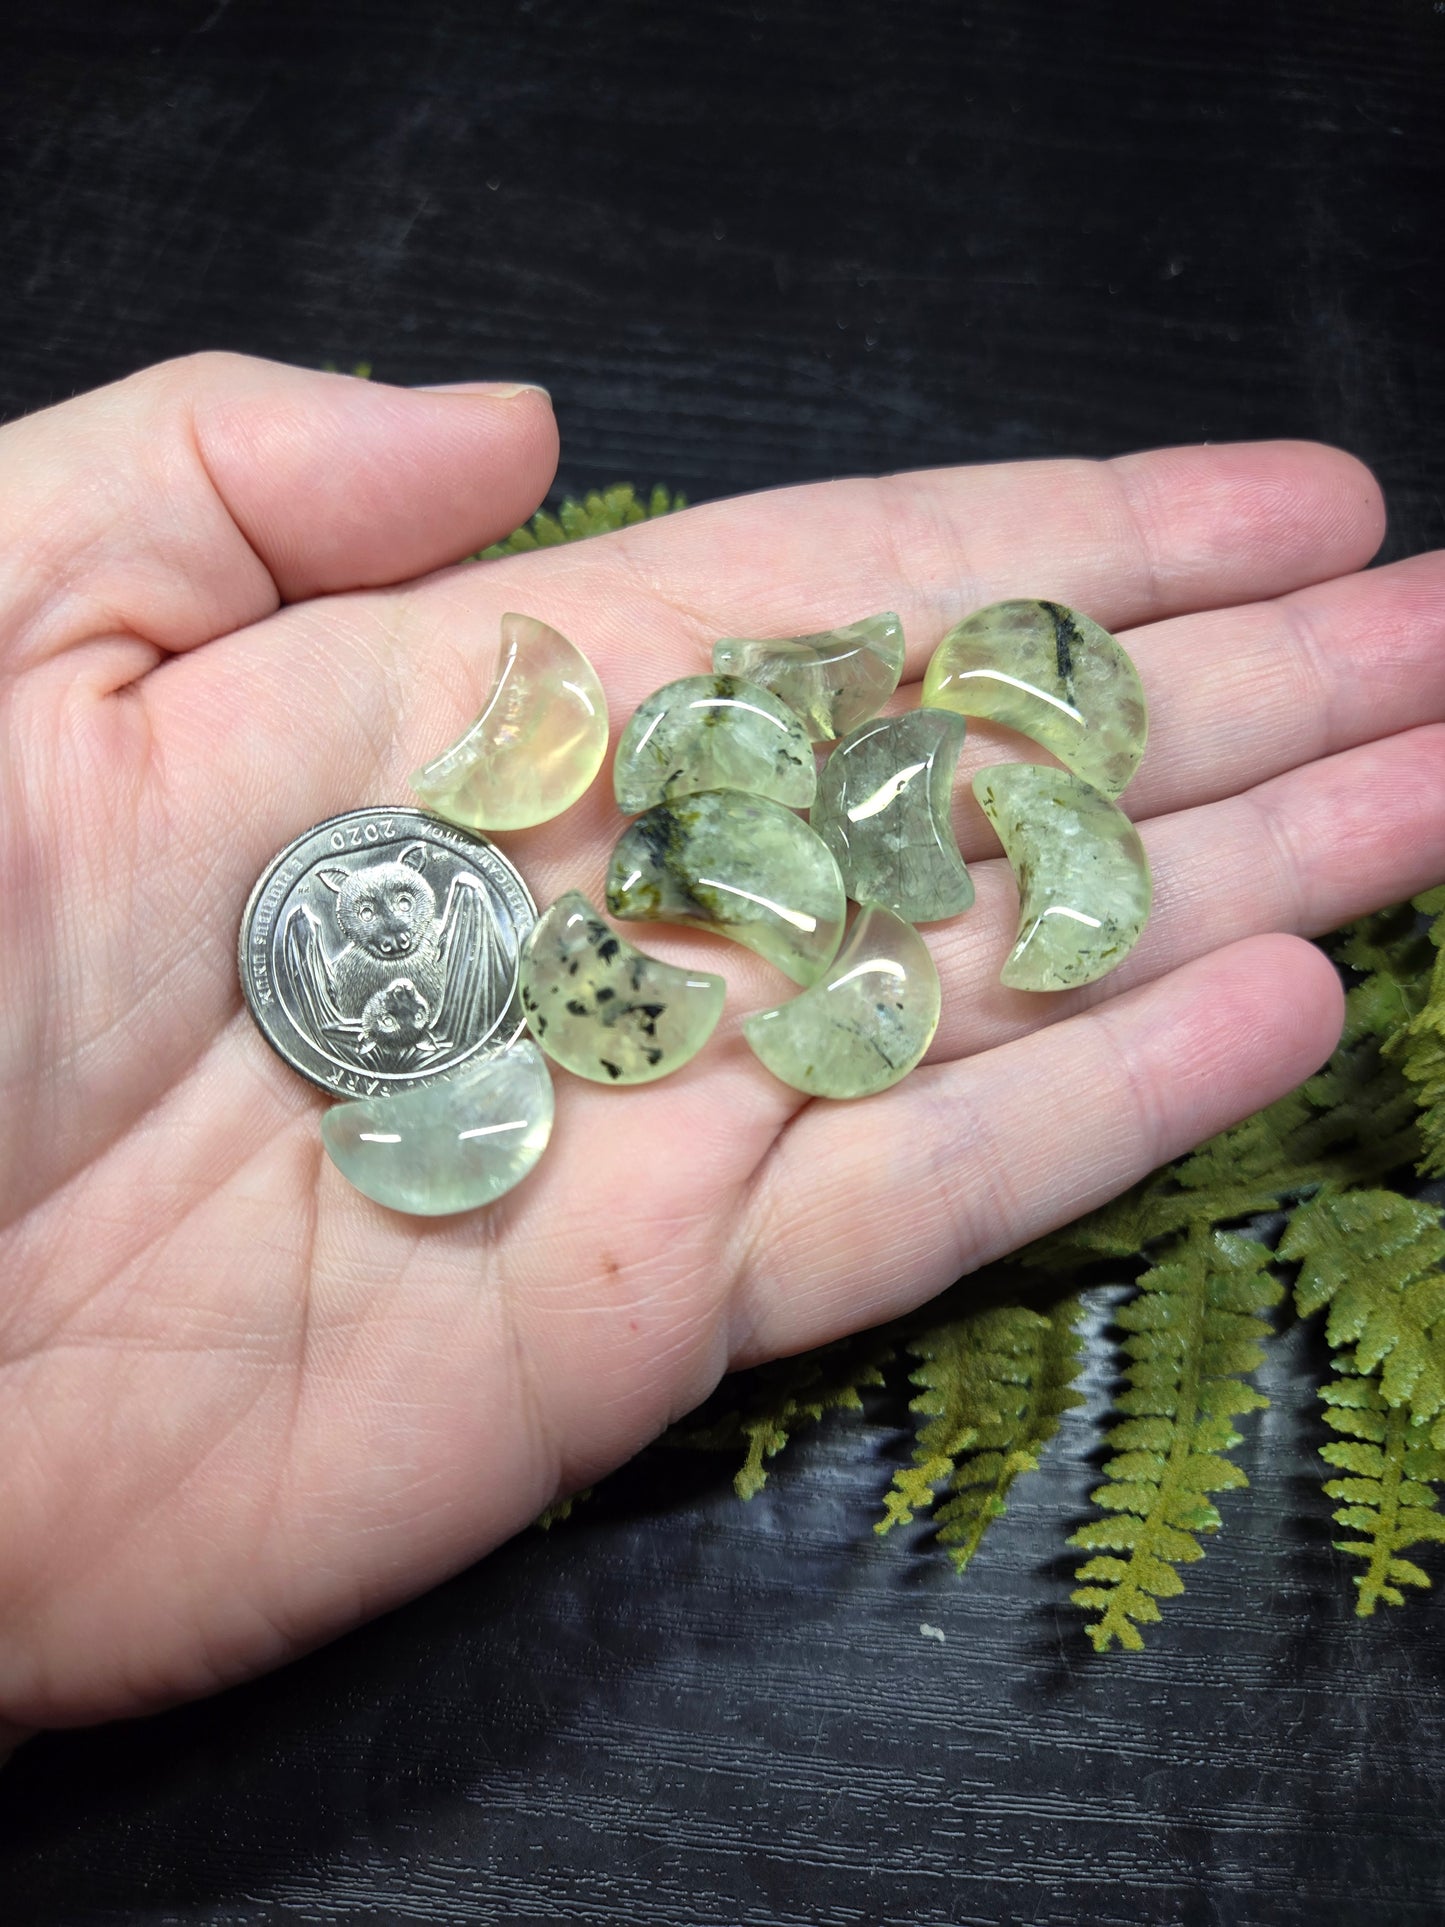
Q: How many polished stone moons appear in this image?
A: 10